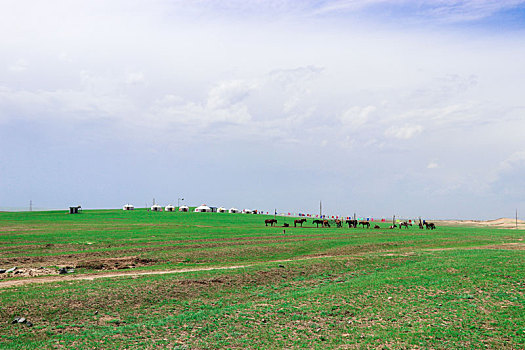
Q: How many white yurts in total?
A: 8